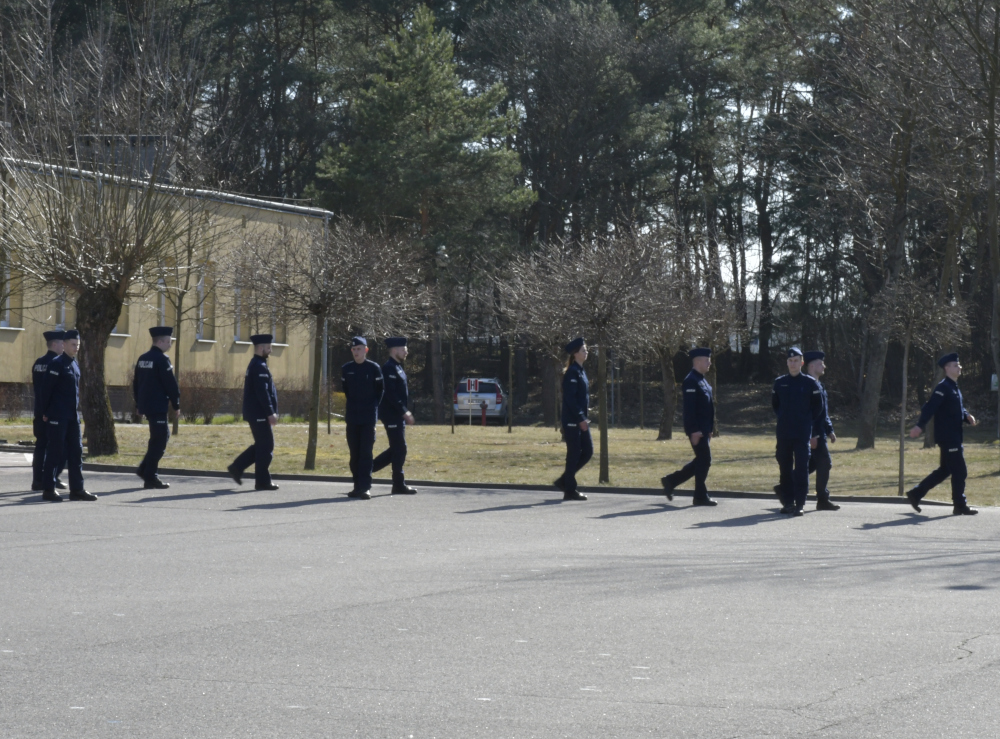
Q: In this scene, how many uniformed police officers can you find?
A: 11